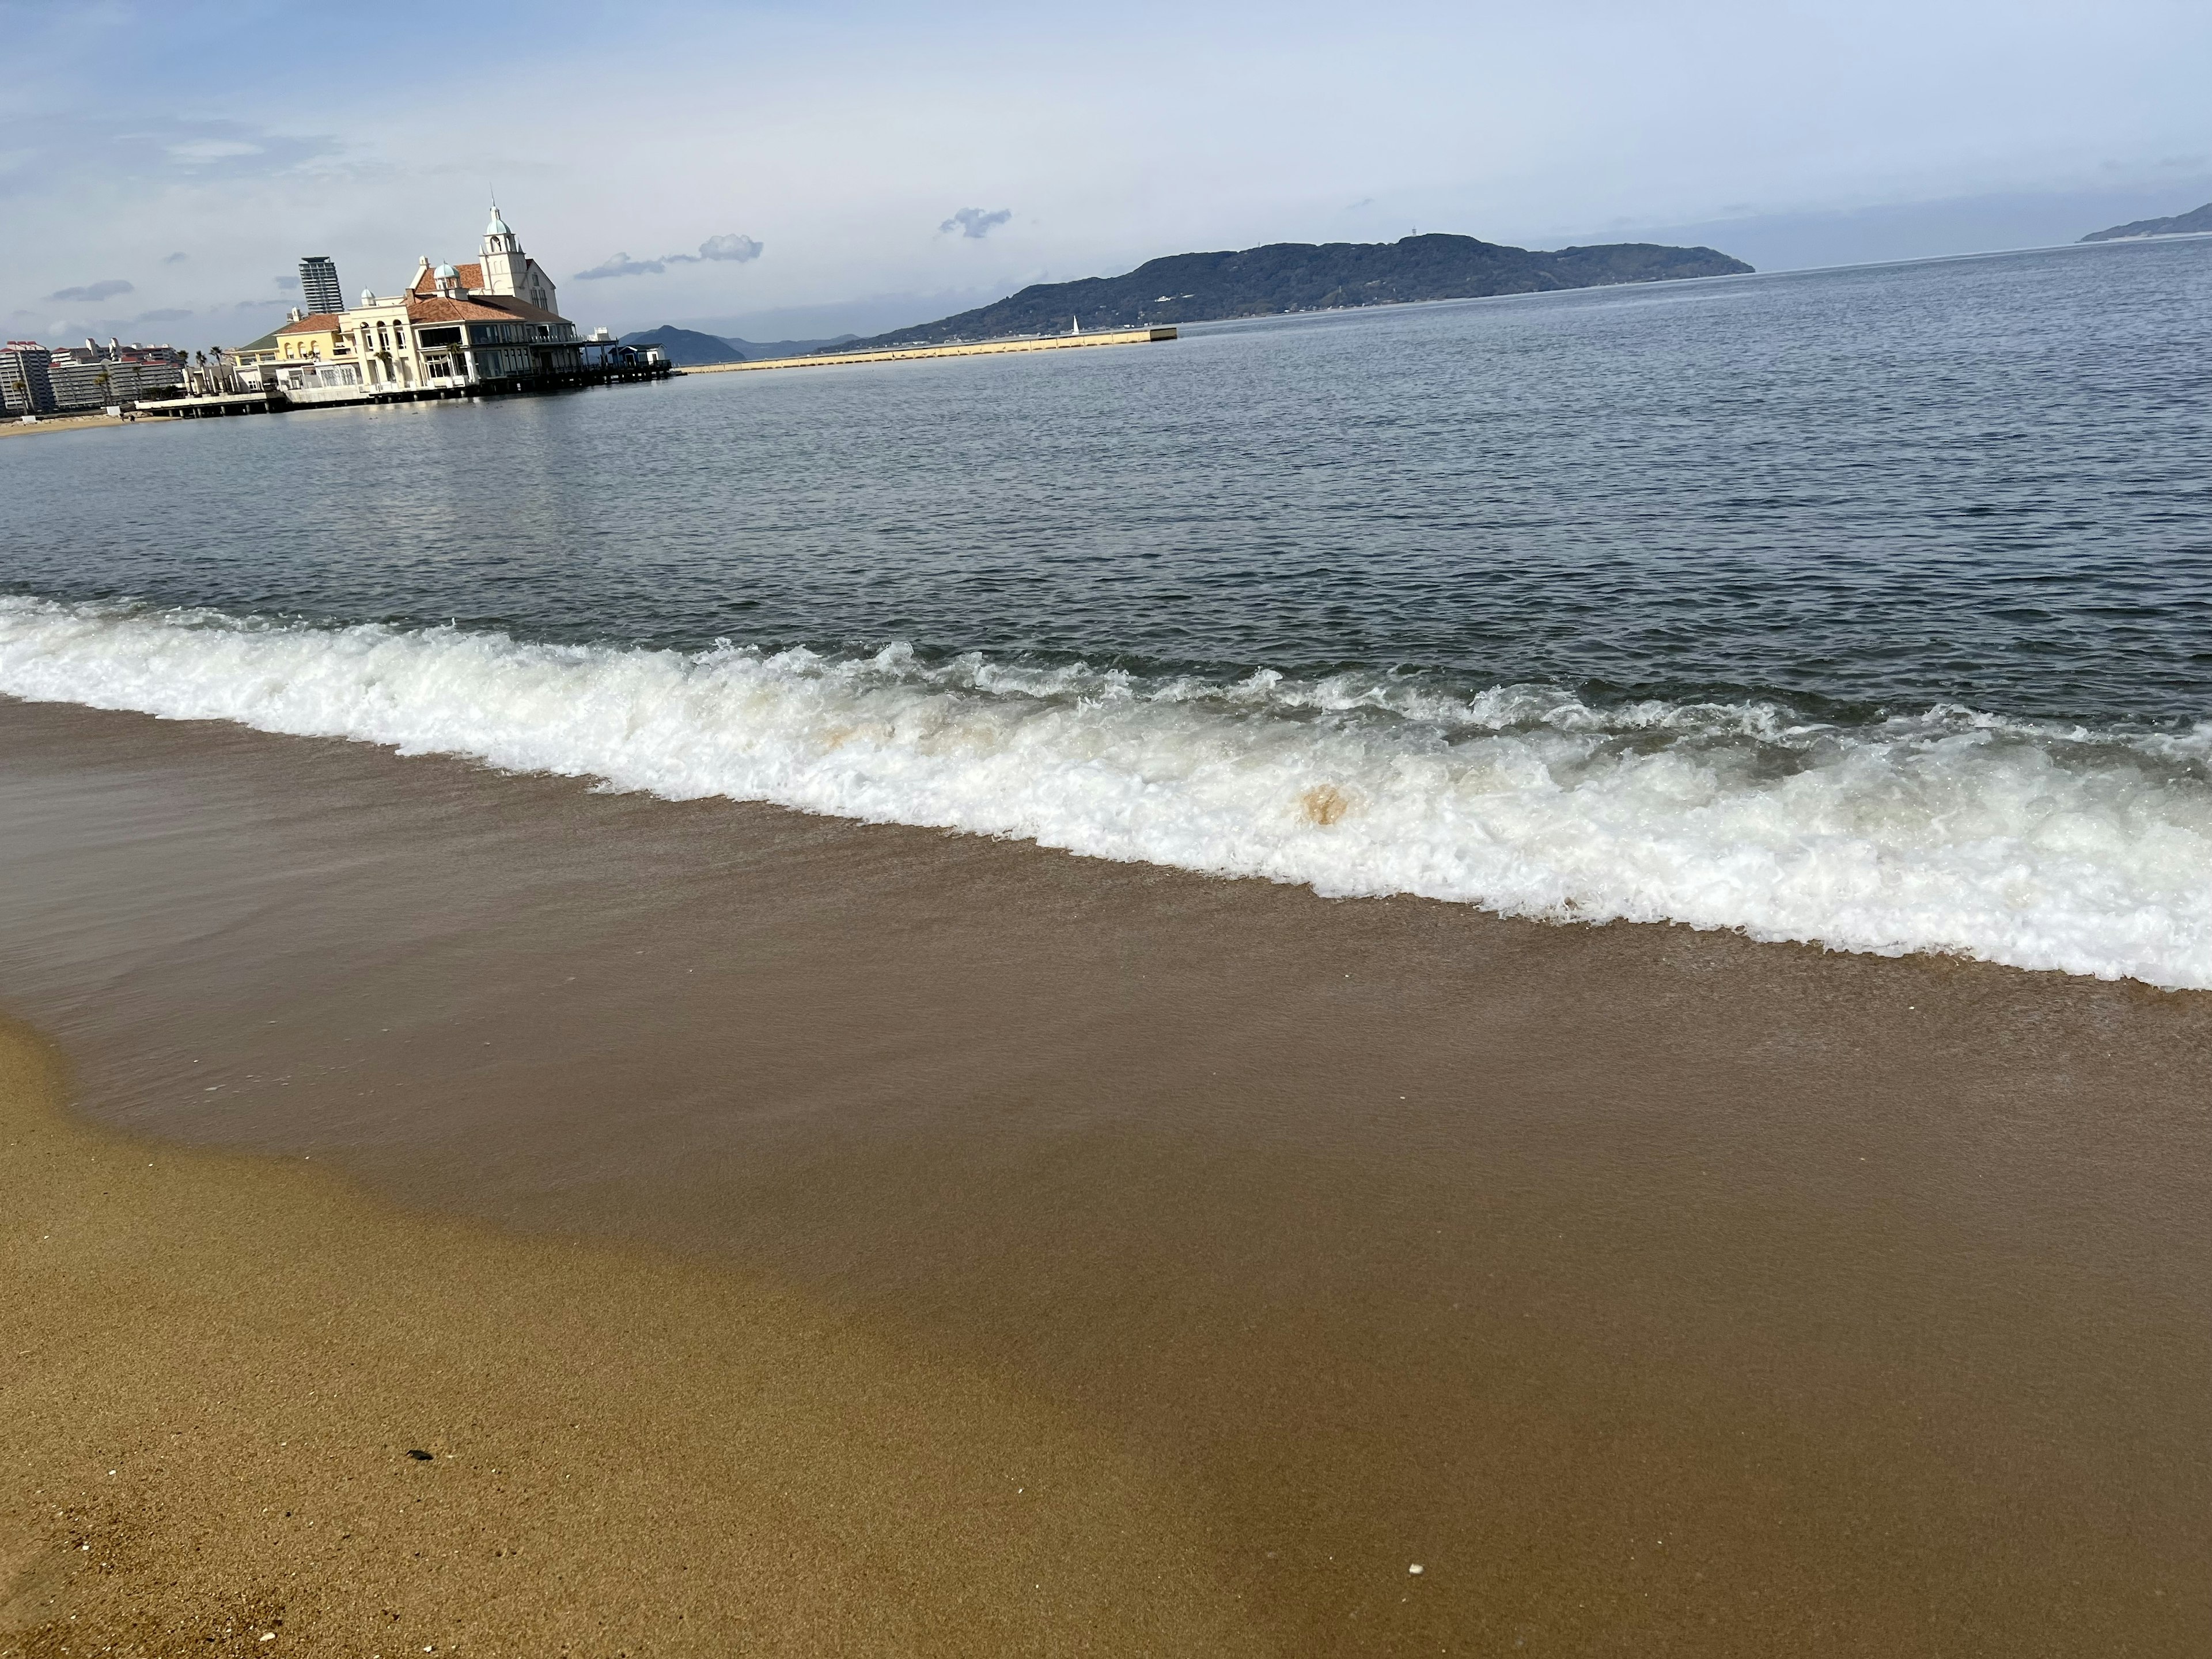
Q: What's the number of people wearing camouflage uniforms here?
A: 0